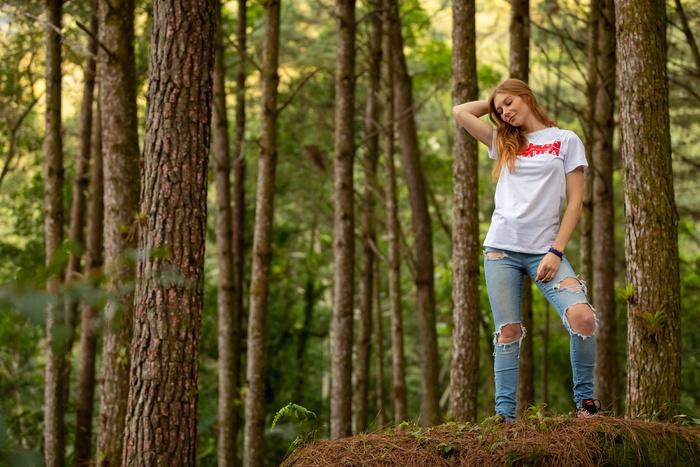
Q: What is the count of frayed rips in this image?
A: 4